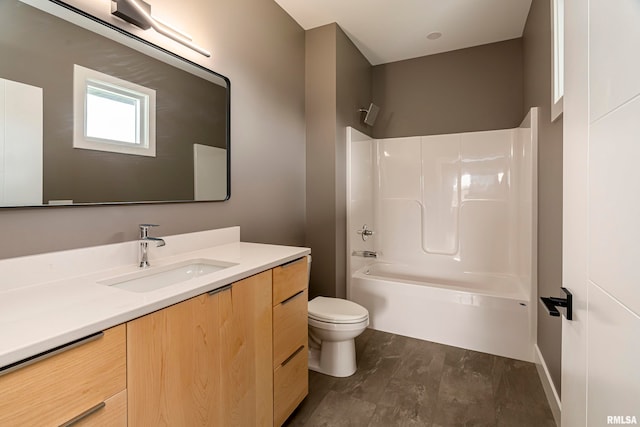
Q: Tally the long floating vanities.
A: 1